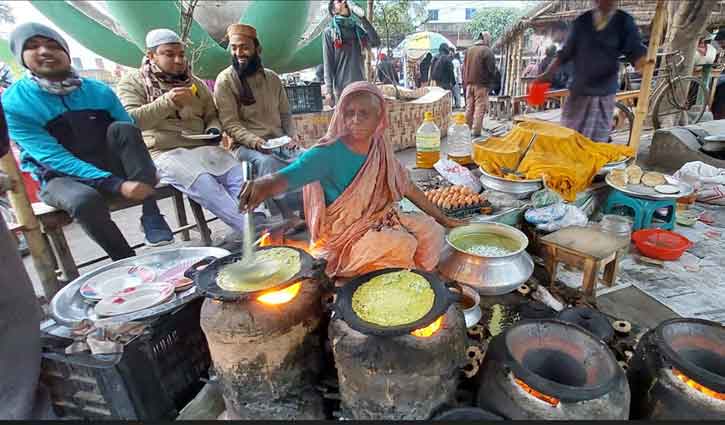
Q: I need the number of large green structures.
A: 1